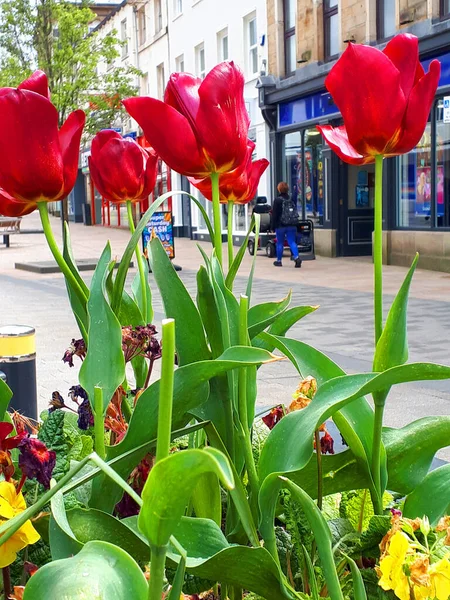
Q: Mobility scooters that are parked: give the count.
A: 1